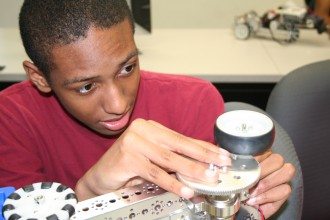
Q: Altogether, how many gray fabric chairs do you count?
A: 2